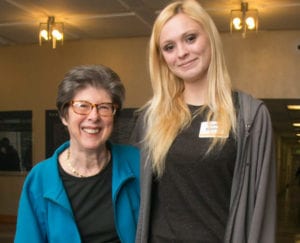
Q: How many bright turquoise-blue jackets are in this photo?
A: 1